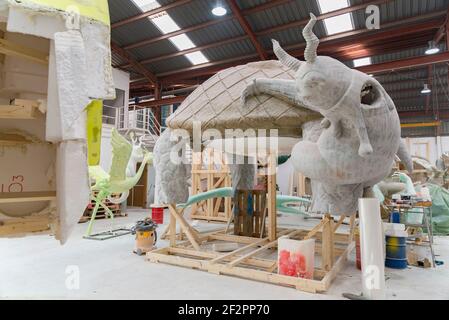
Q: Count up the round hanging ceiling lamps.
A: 3